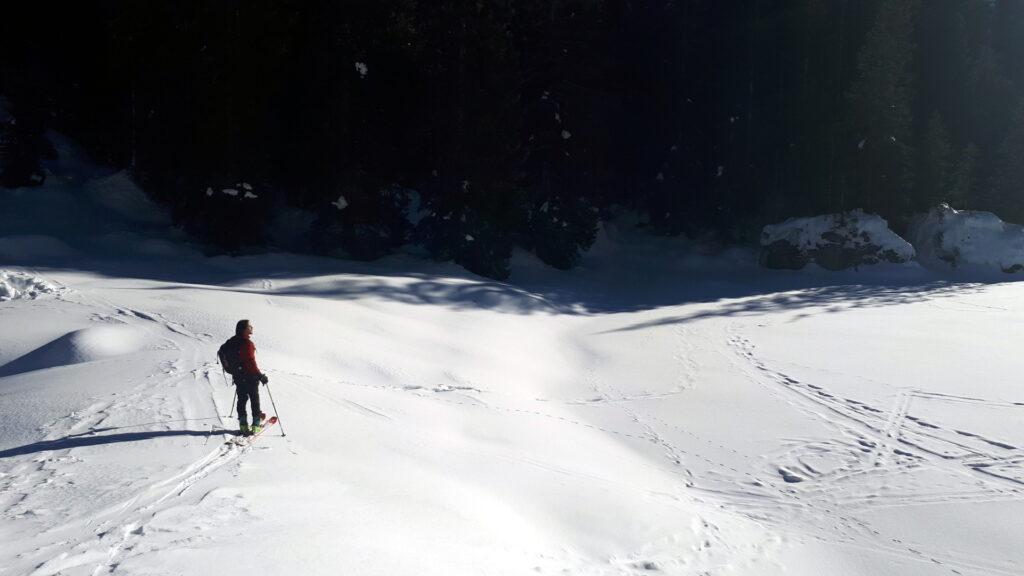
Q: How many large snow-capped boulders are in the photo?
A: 2